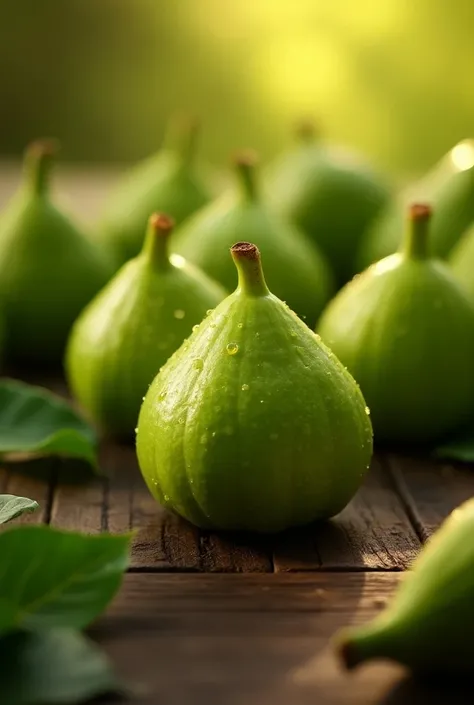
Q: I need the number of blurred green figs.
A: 9